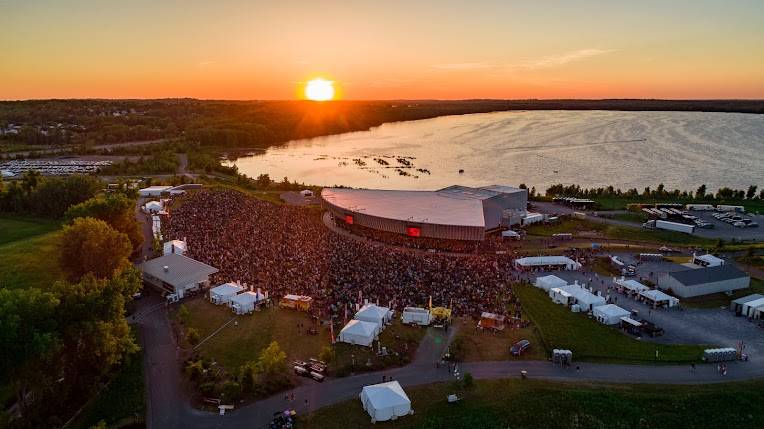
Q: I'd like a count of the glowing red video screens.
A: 2